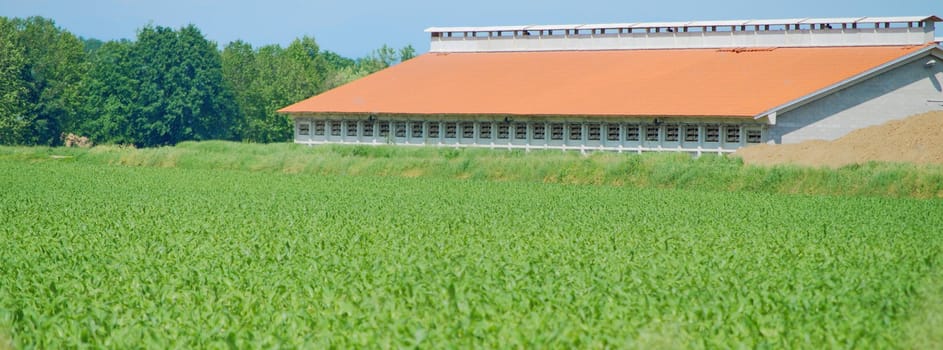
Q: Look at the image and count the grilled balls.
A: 0